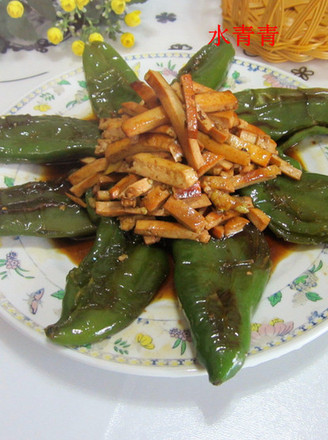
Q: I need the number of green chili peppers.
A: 8